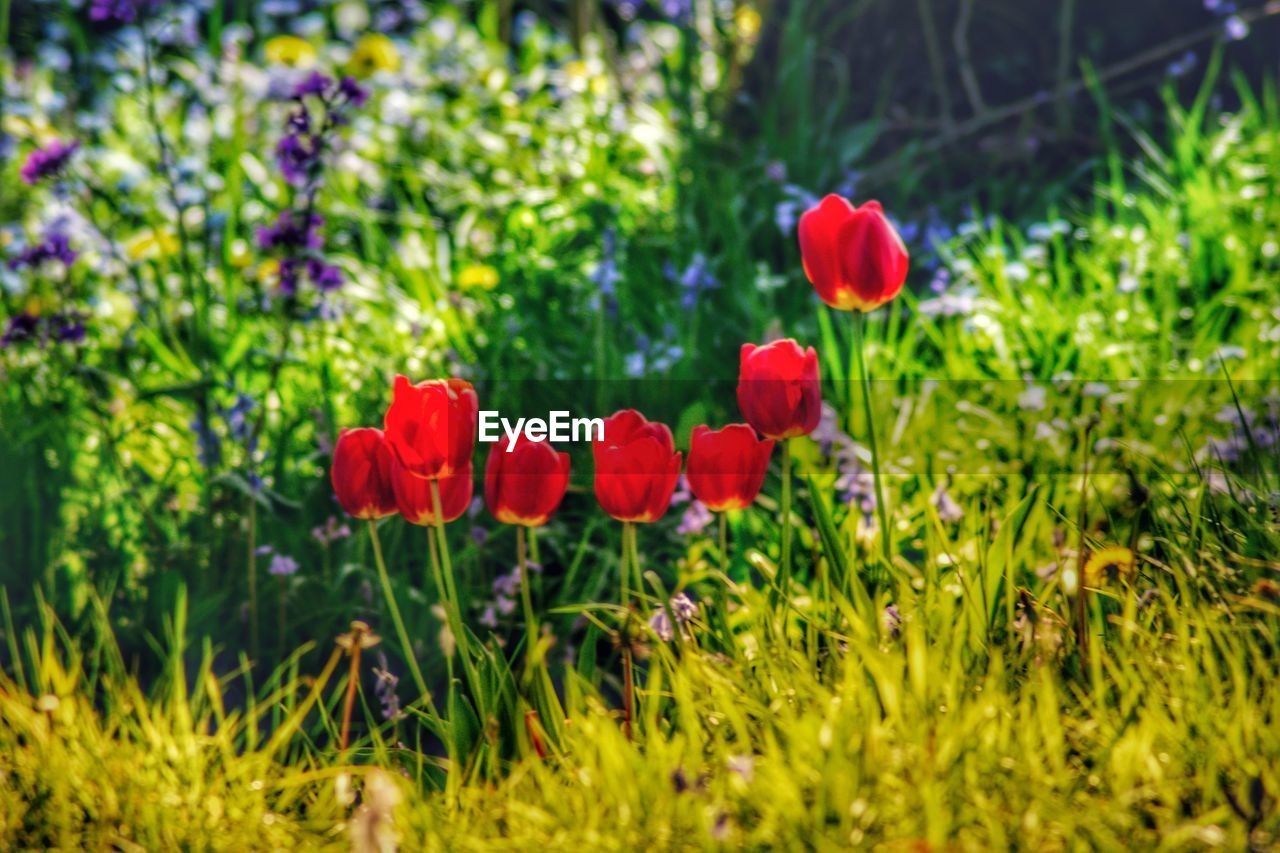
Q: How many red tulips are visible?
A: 8